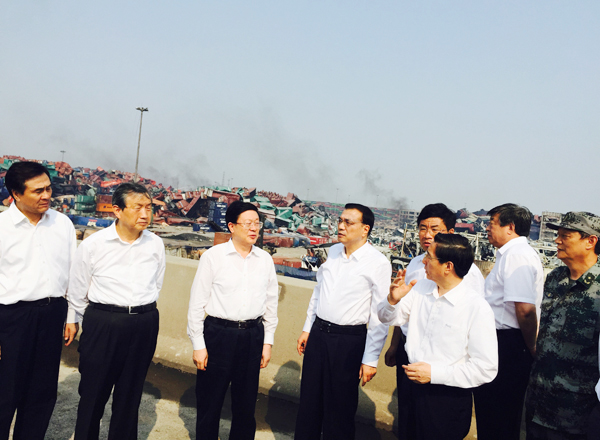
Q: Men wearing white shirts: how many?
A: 7